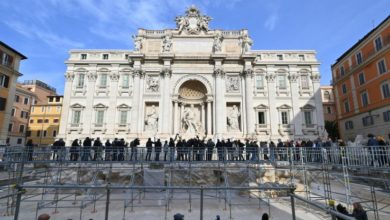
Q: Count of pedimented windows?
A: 12